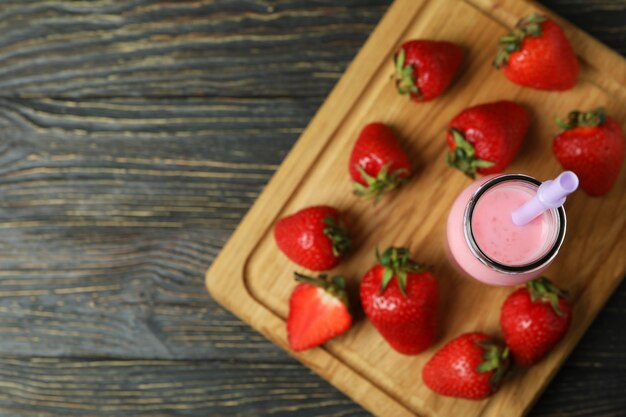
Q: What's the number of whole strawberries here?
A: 9